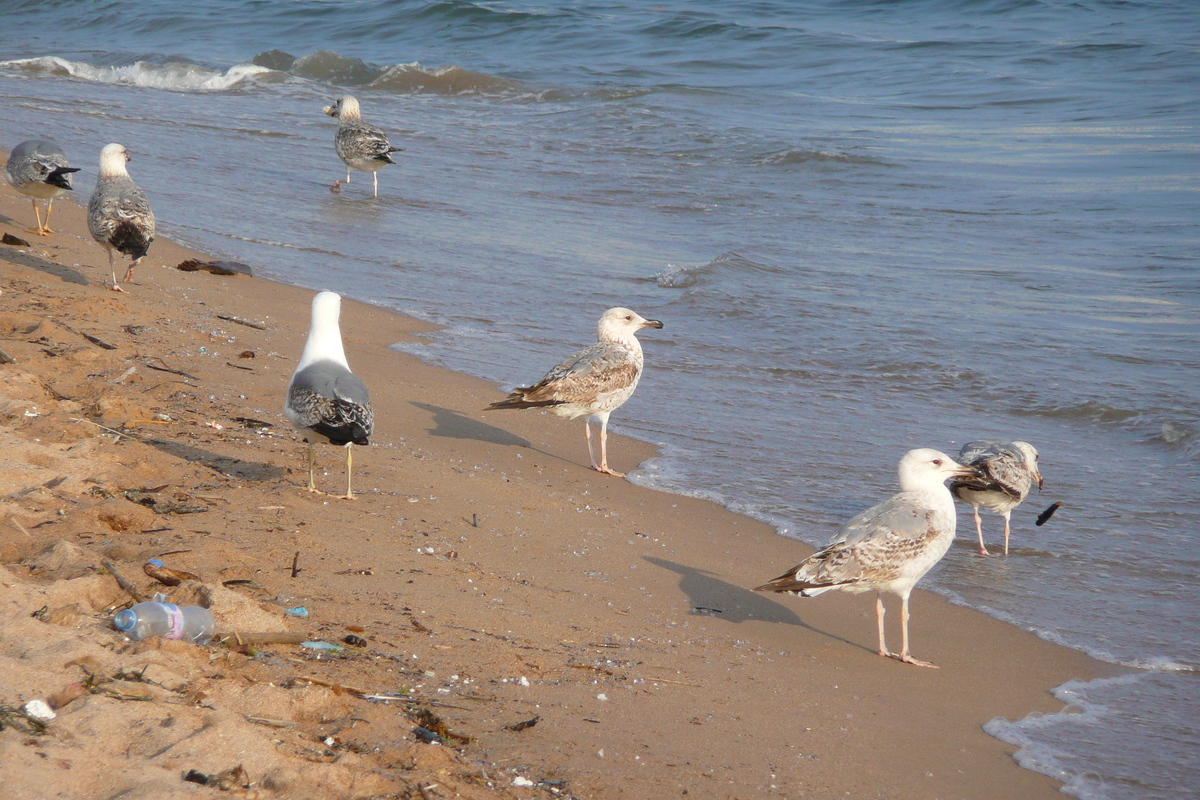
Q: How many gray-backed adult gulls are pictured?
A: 2